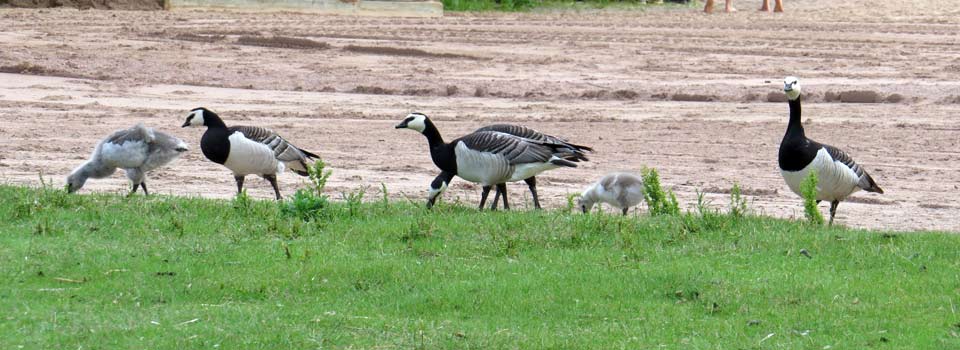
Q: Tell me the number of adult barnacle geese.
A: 4